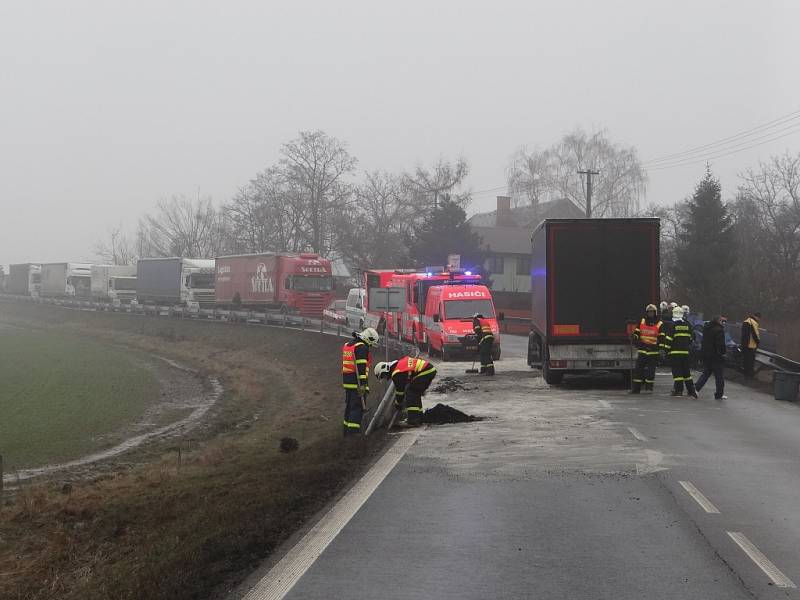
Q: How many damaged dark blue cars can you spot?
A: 1